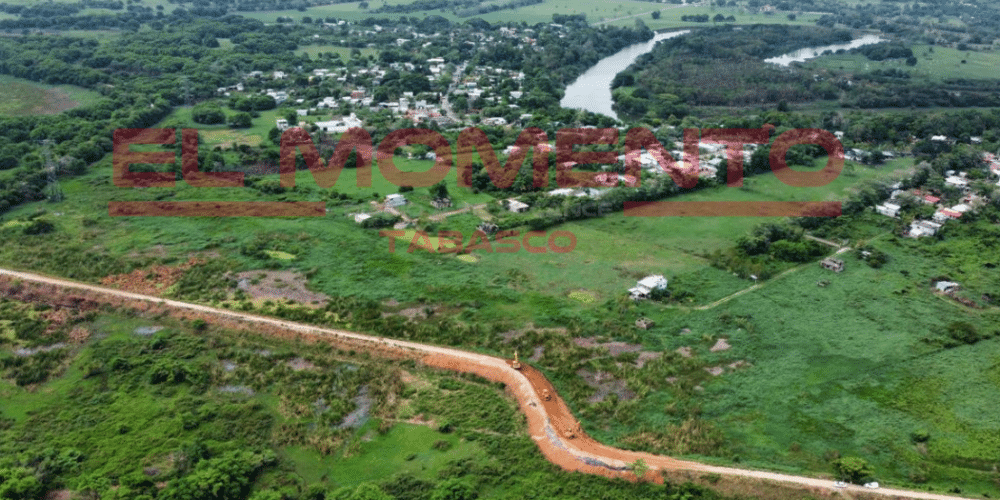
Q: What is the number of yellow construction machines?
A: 3